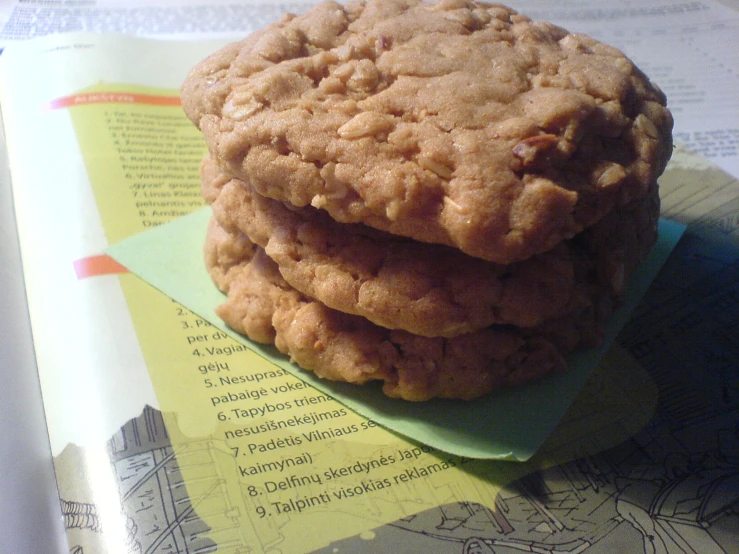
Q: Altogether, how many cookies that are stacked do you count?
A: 3